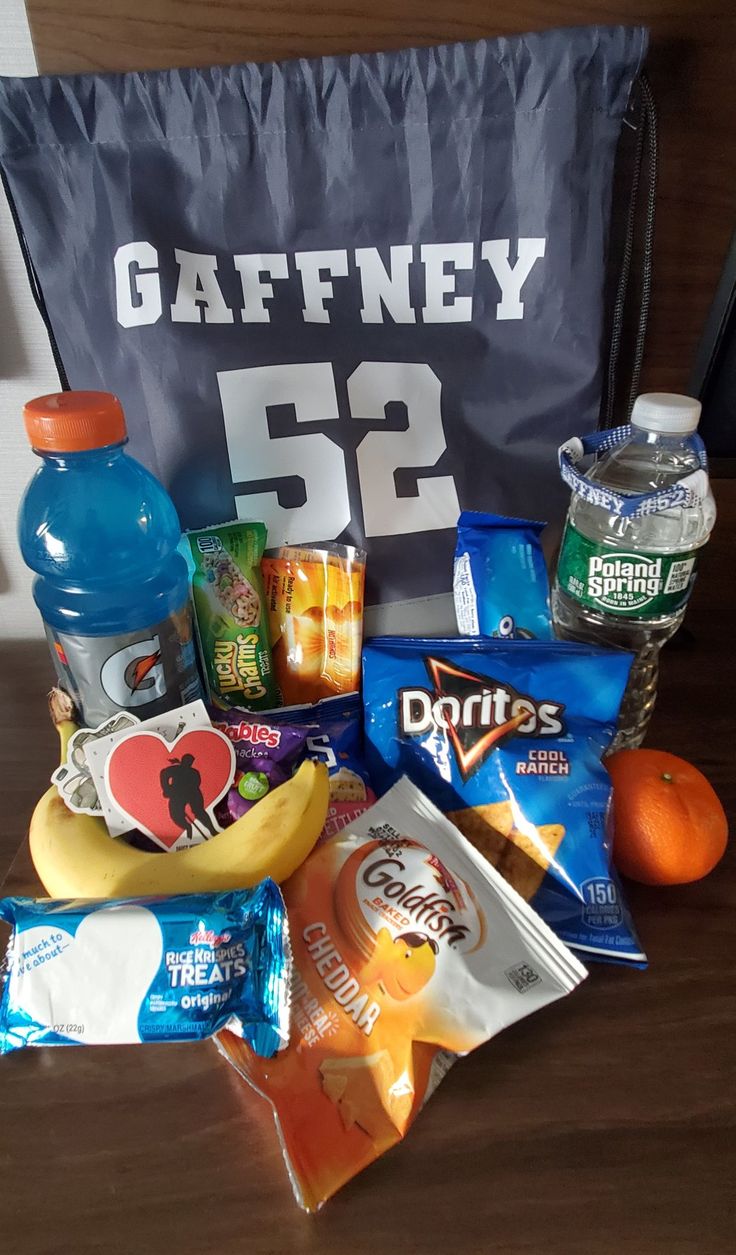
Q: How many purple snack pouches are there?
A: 1